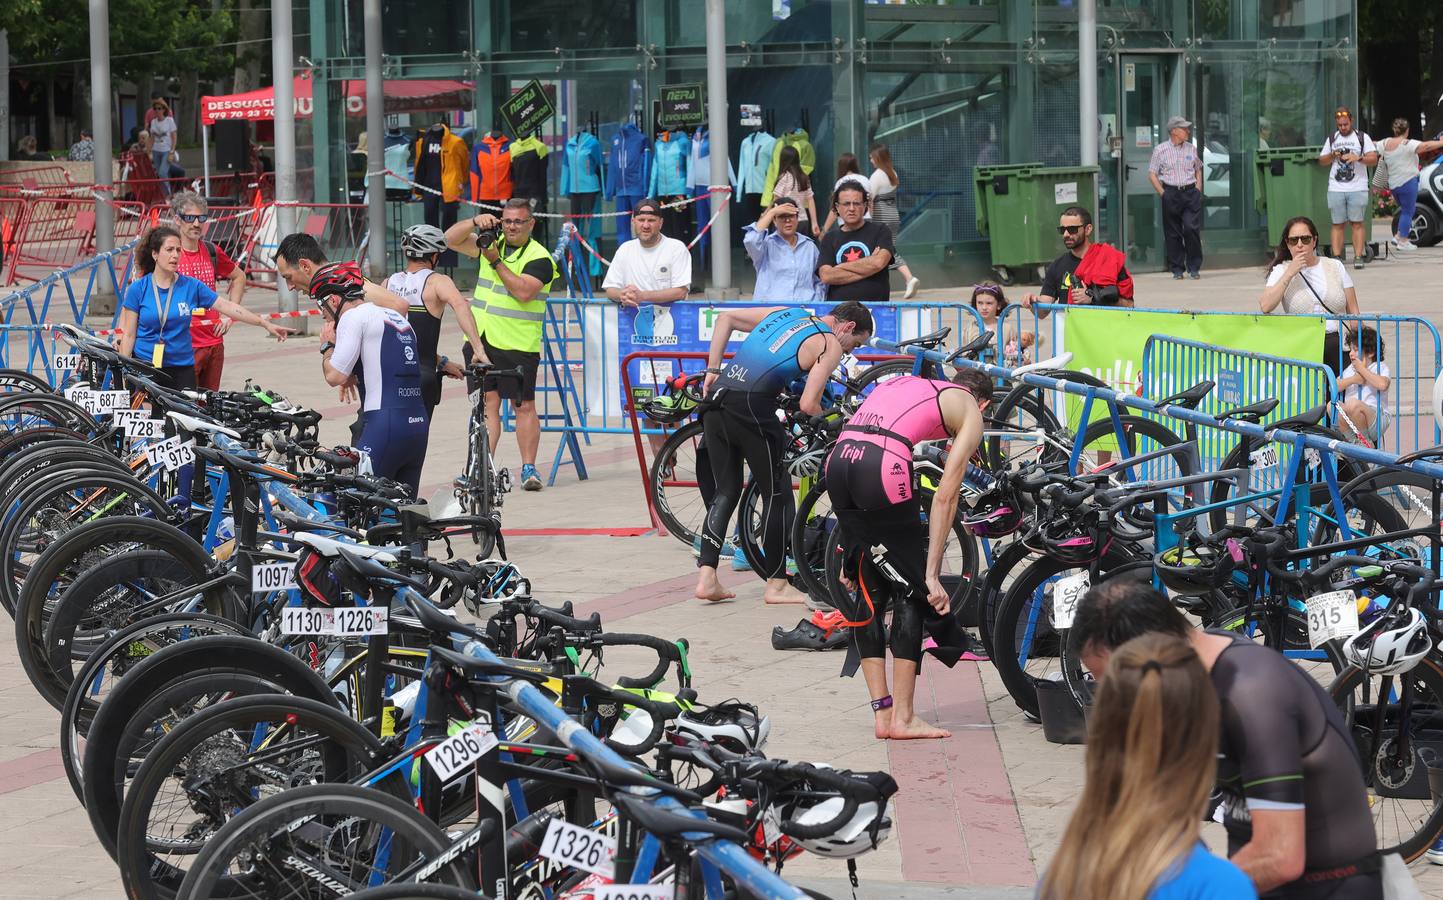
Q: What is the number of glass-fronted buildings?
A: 1